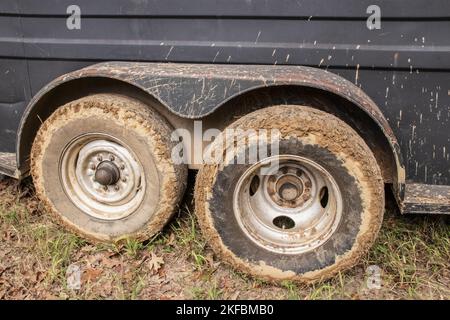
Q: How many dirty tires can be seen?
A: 2